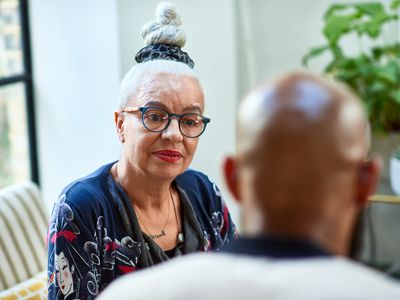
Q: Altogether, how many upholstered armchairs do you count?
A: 1